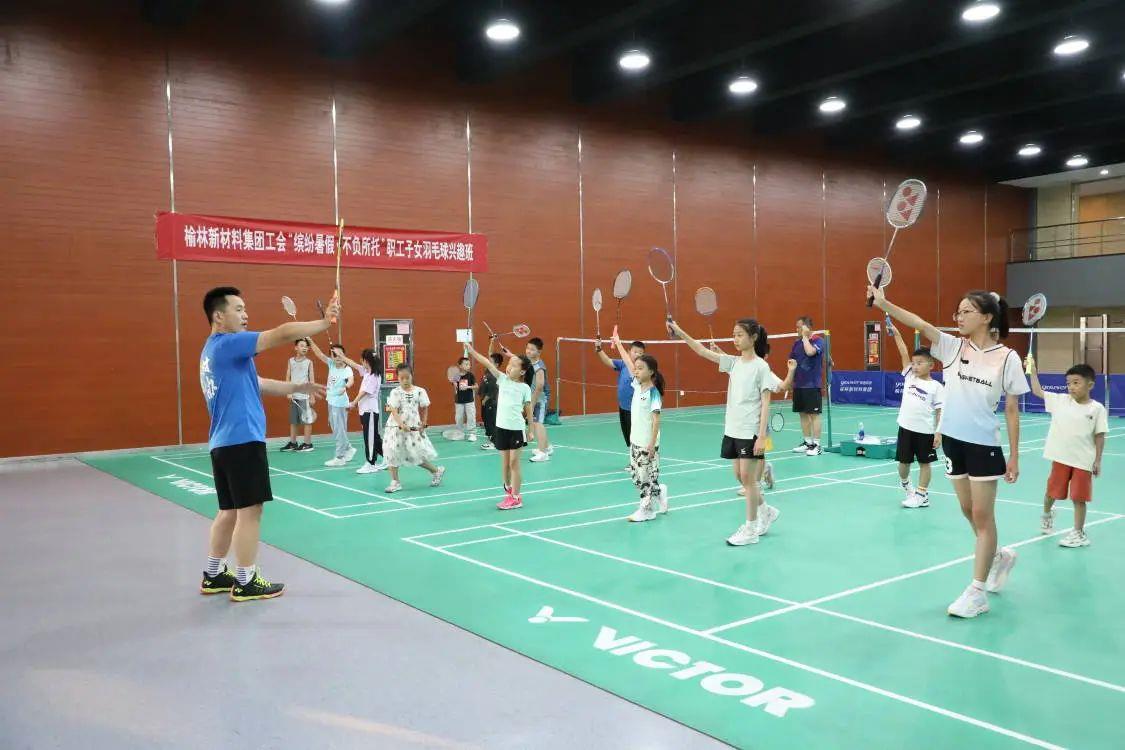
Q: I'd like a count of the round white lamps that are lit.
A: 11